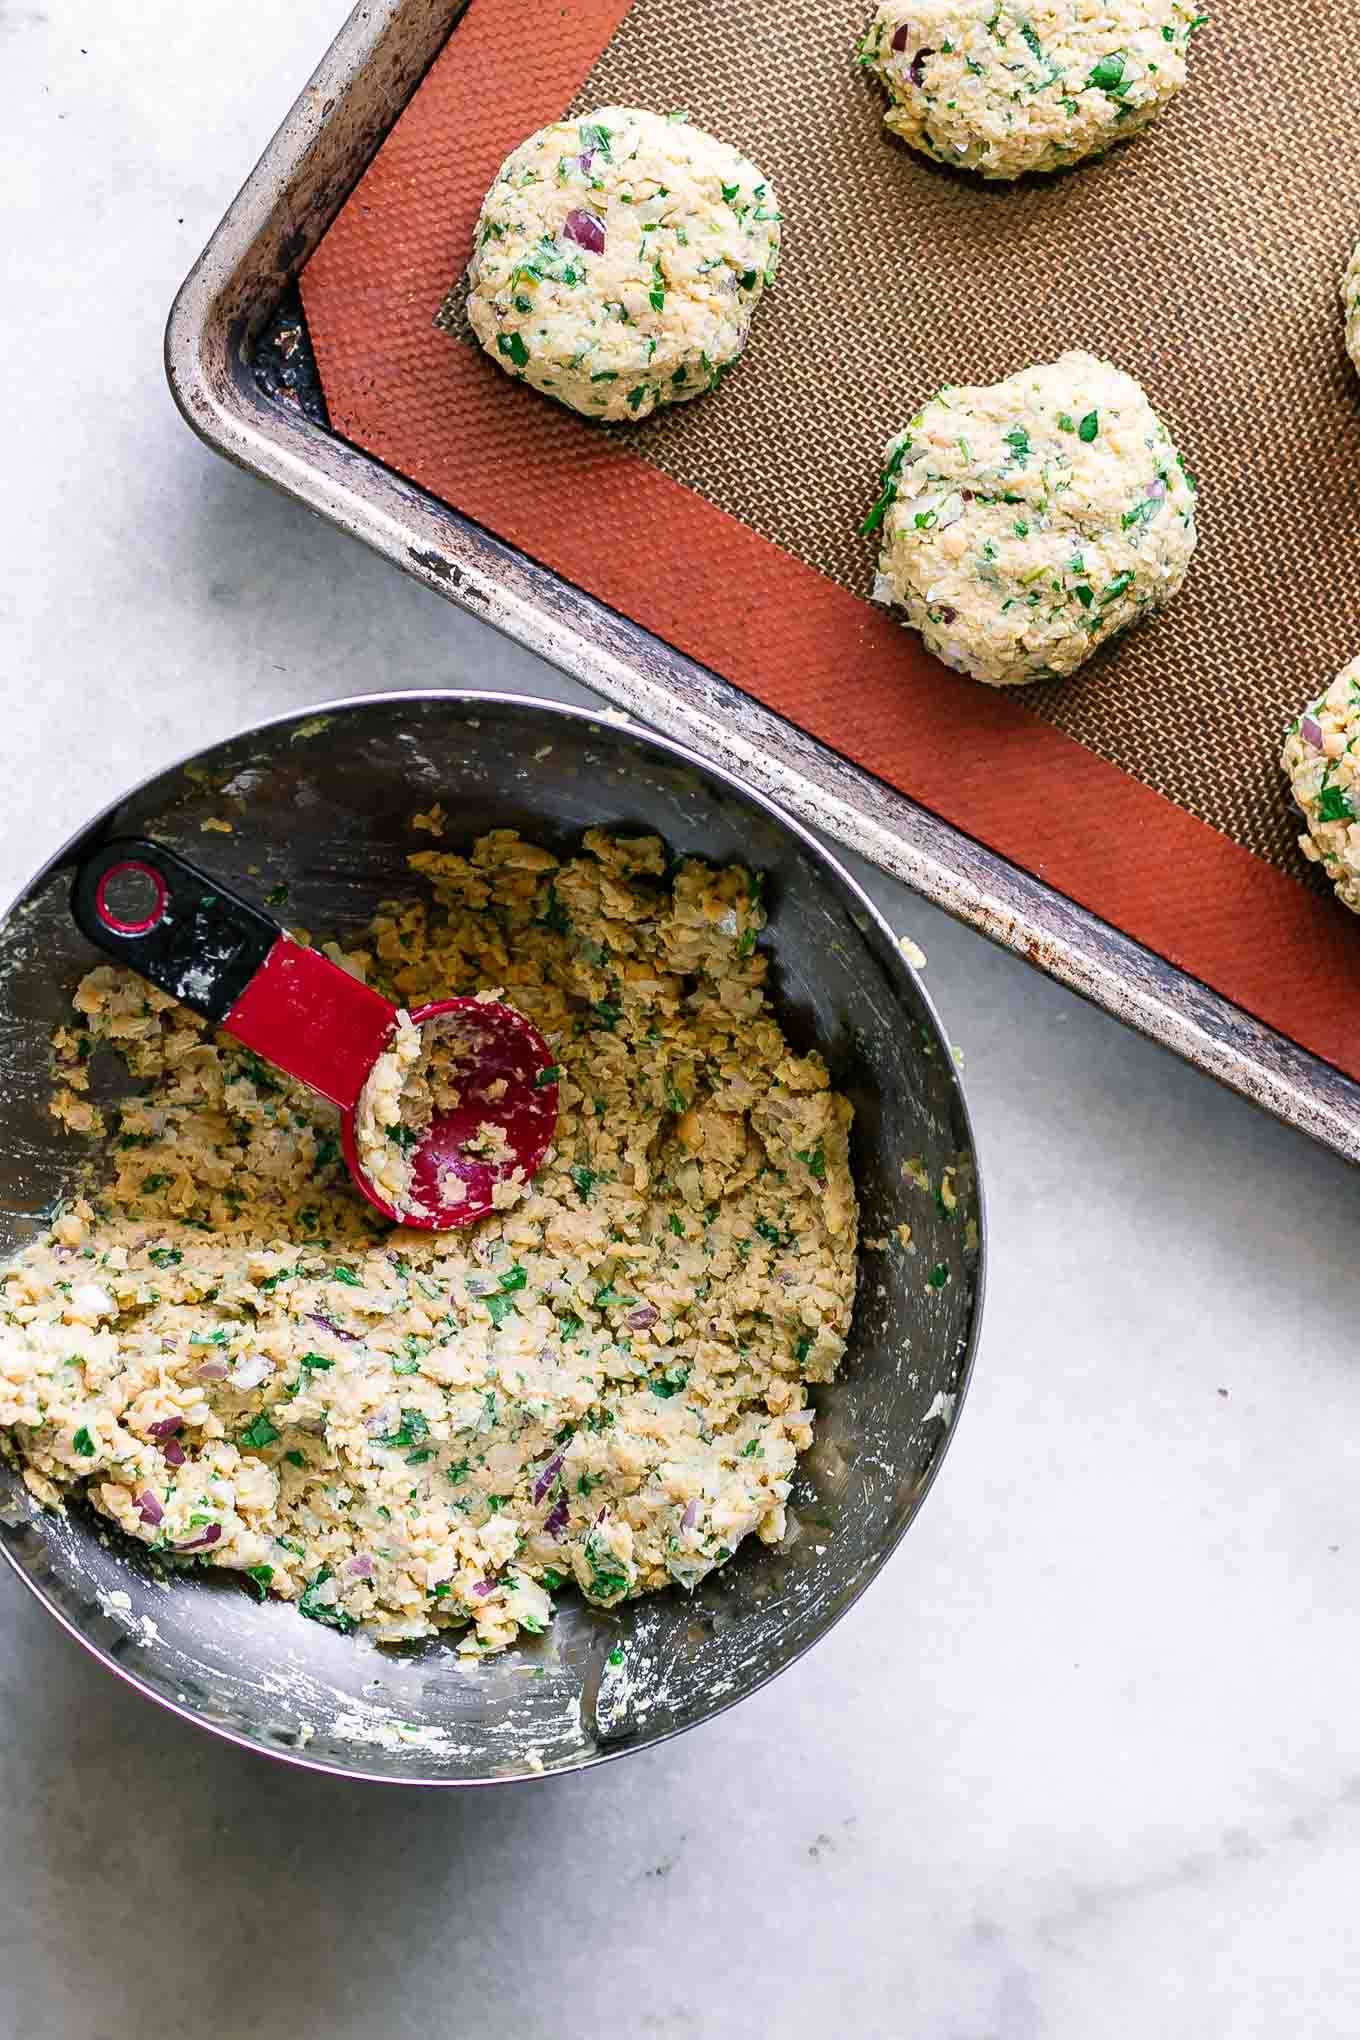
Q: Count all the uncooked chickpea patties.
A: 5